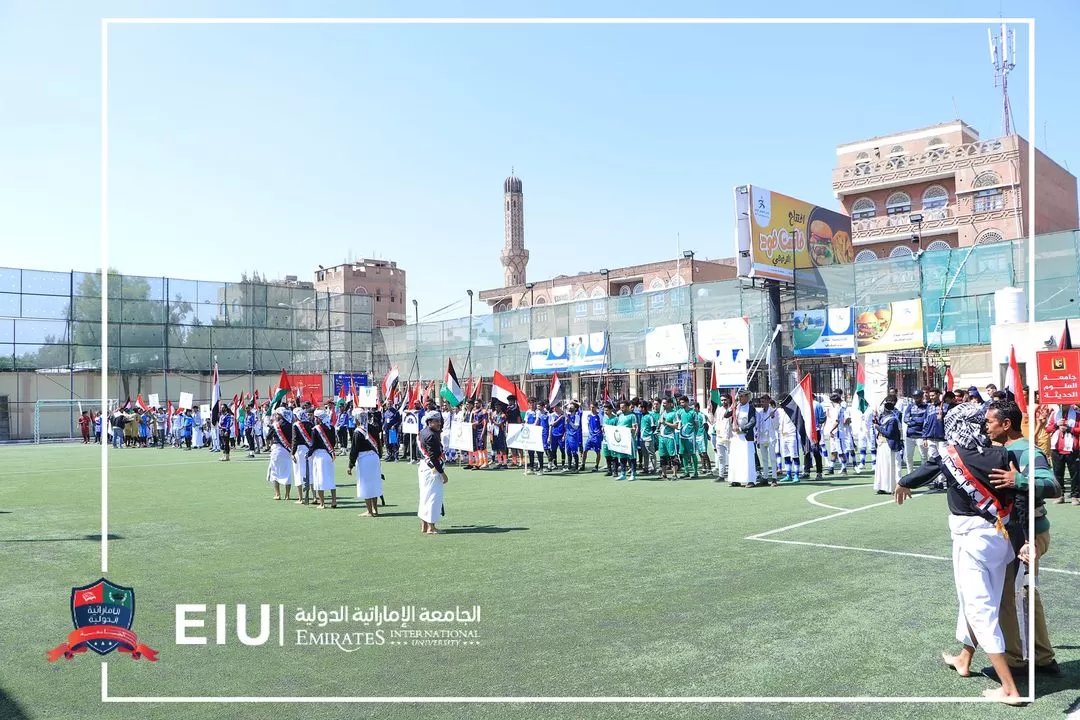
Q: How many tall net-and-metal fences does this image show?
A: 2